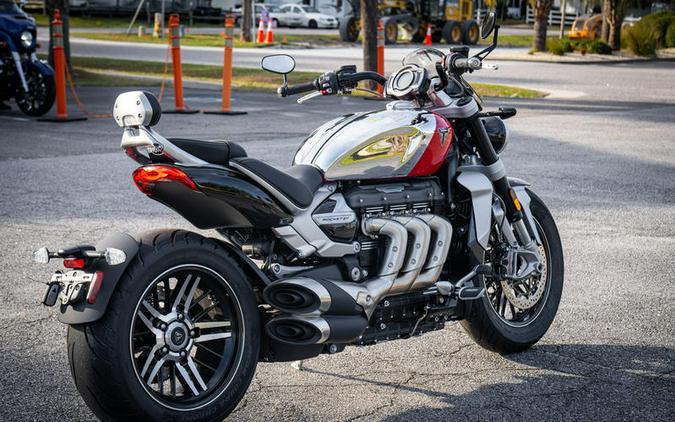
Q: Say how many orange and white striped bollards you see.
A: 4